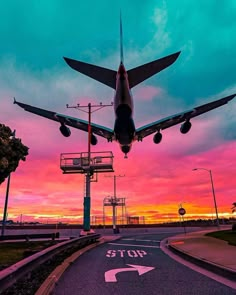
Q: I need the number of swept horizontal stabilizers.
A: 2